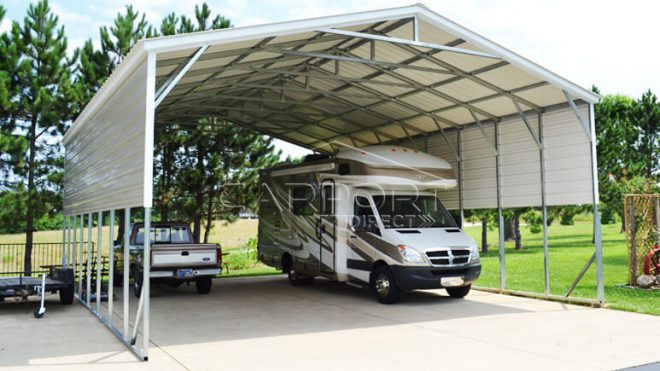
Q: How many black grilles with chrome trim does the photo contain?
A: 1